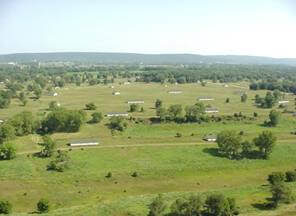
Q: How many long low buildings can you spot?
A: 8